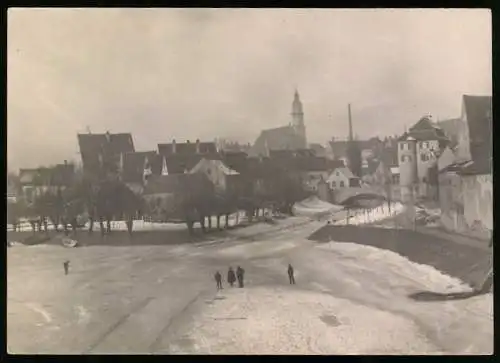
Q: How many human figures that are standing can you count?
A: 5